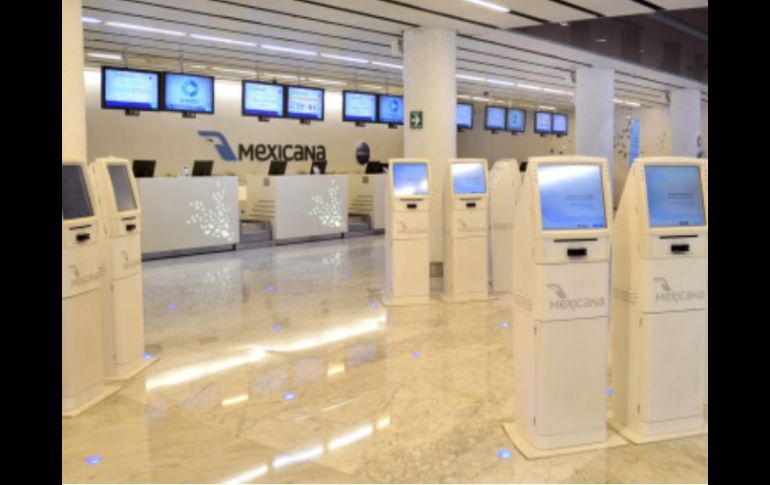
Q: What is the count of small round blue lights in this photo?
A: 12